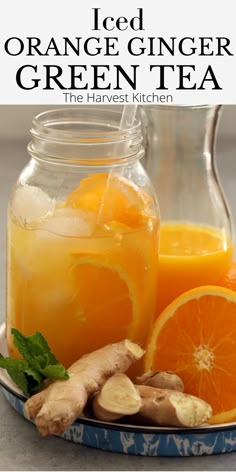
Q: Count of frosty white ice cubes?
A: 2